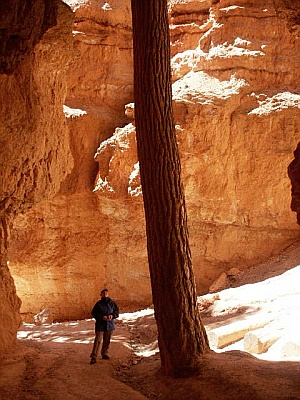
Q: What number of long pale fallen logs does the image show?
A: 2